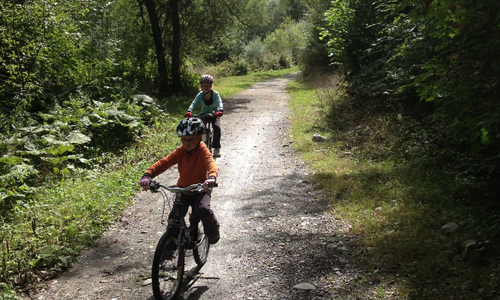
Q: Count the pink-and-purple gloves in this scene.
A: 2